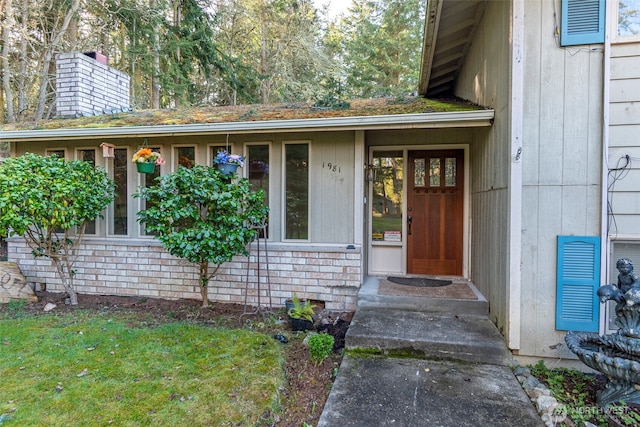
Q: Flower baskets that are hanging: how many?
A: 2